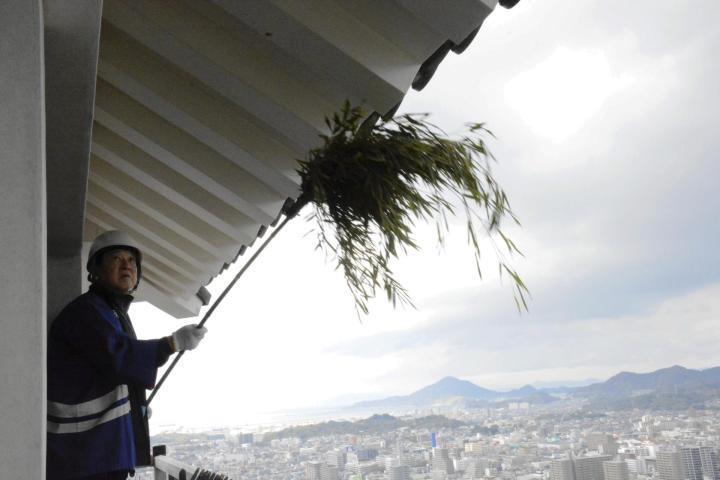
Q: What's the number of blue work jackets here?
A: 1